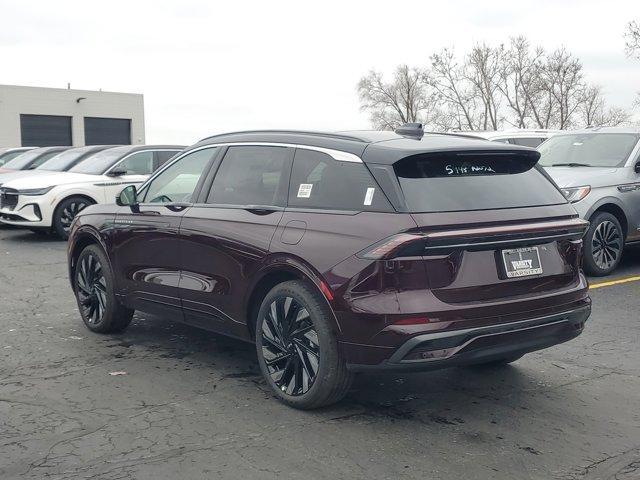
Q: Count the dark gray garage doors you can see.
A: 2